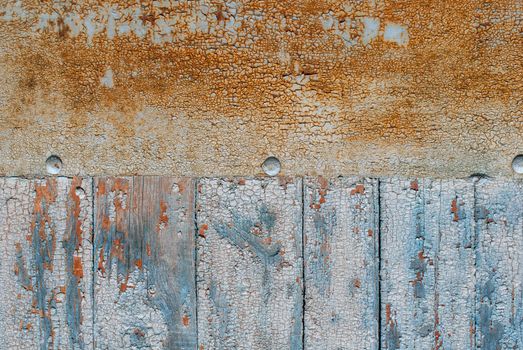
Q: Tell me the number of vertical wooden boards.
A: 6